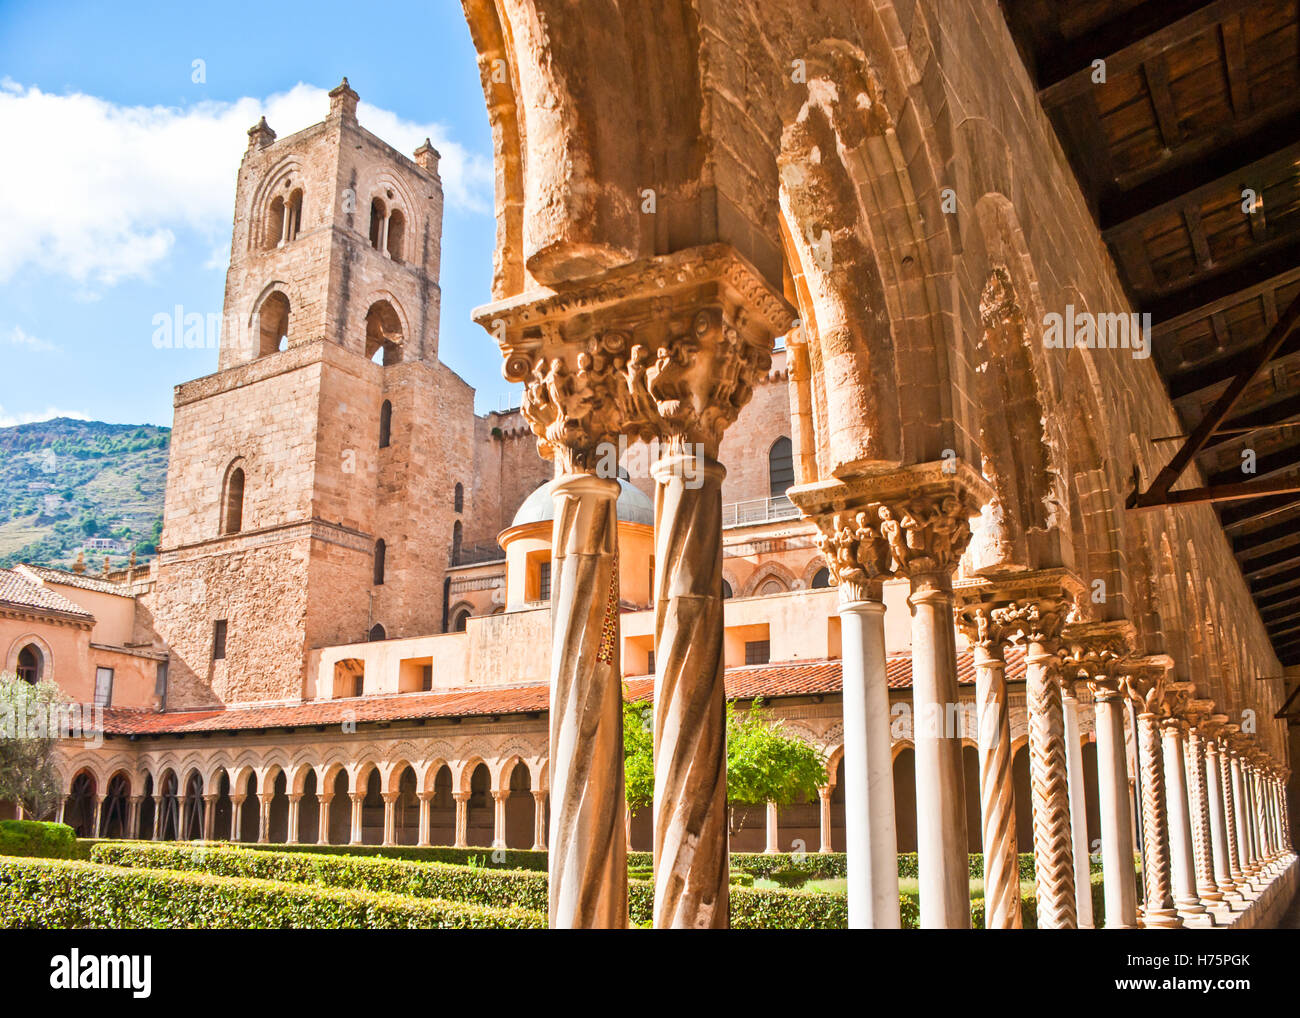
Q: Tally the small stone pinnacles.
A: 3